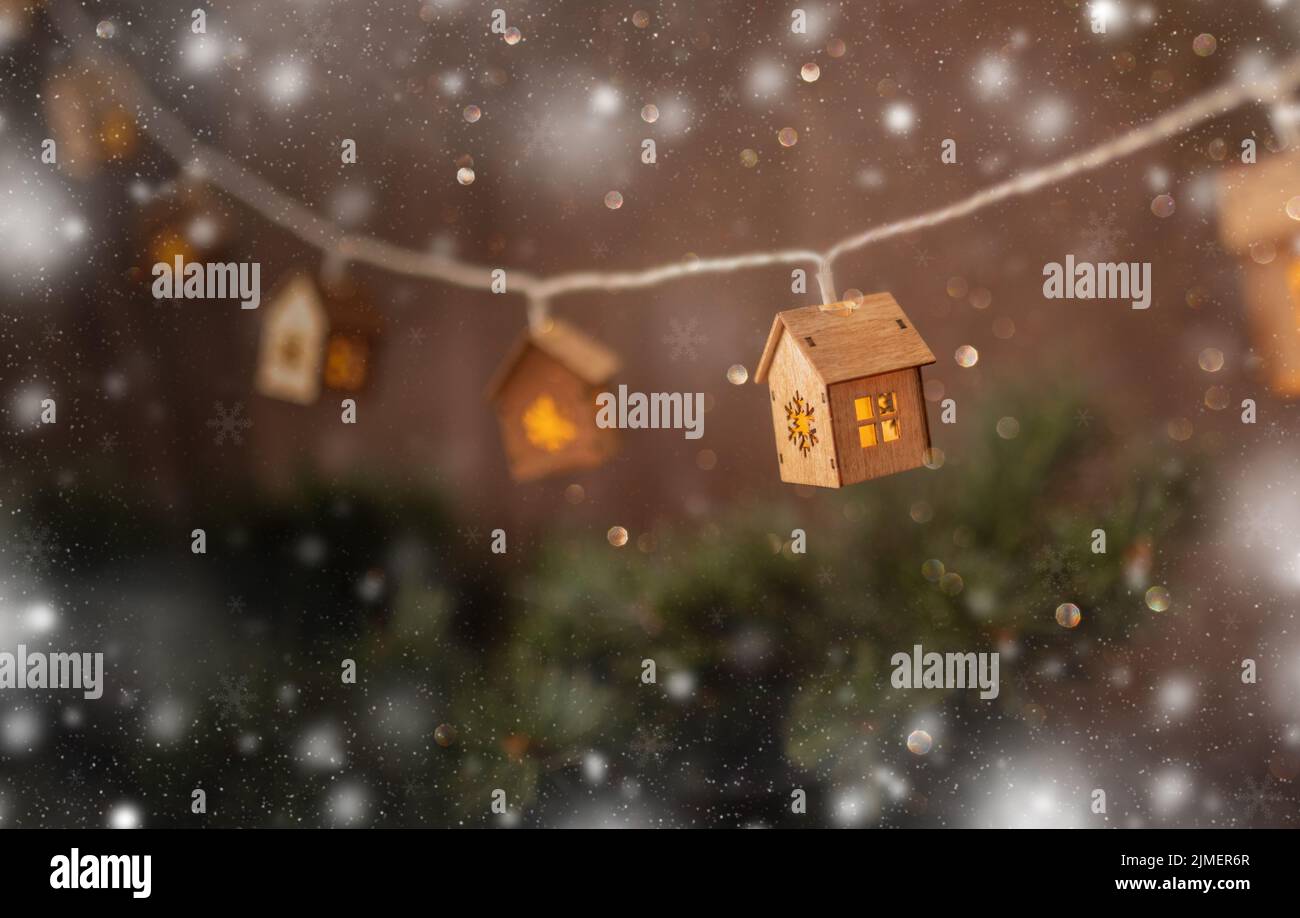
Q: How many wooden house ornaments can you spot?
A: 6